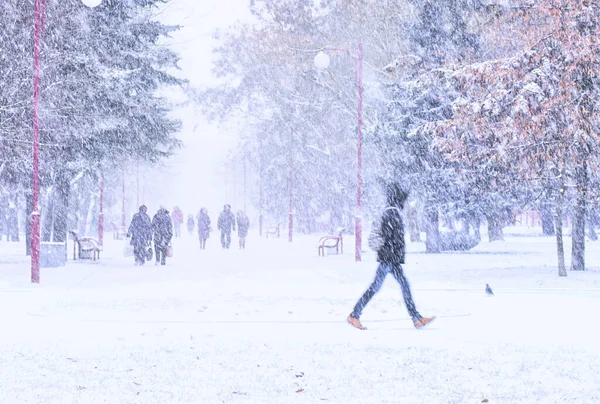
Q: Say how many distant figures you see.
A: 7